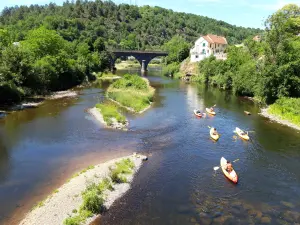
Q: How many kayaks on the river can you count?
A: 5